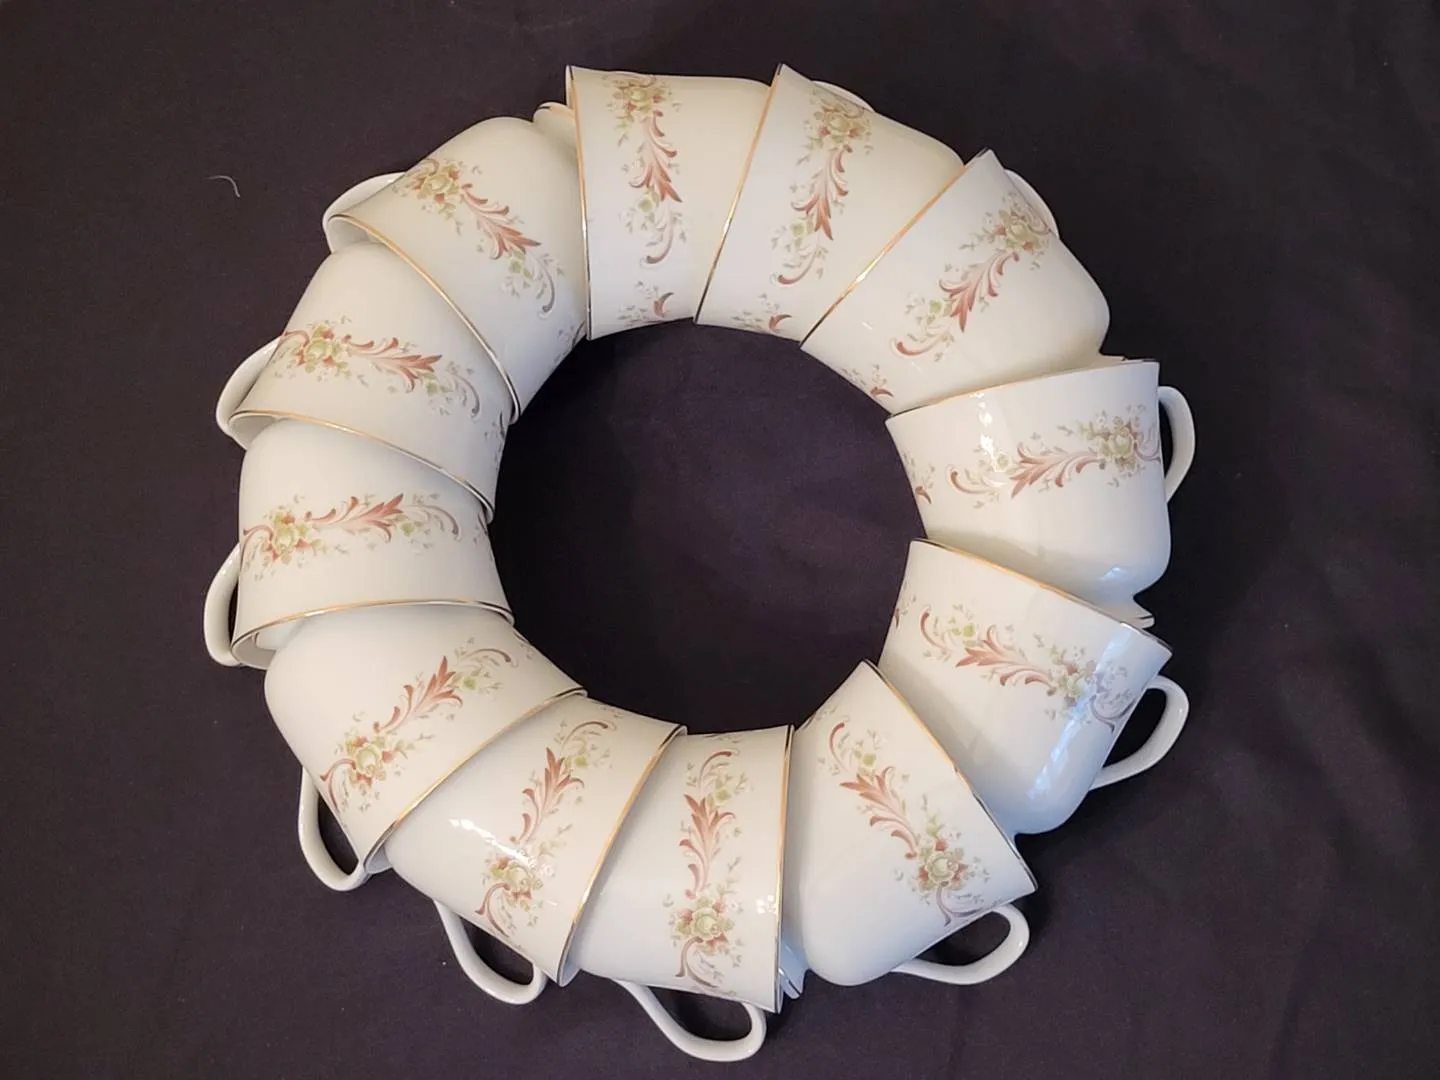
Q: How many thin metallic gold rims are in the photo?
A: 12